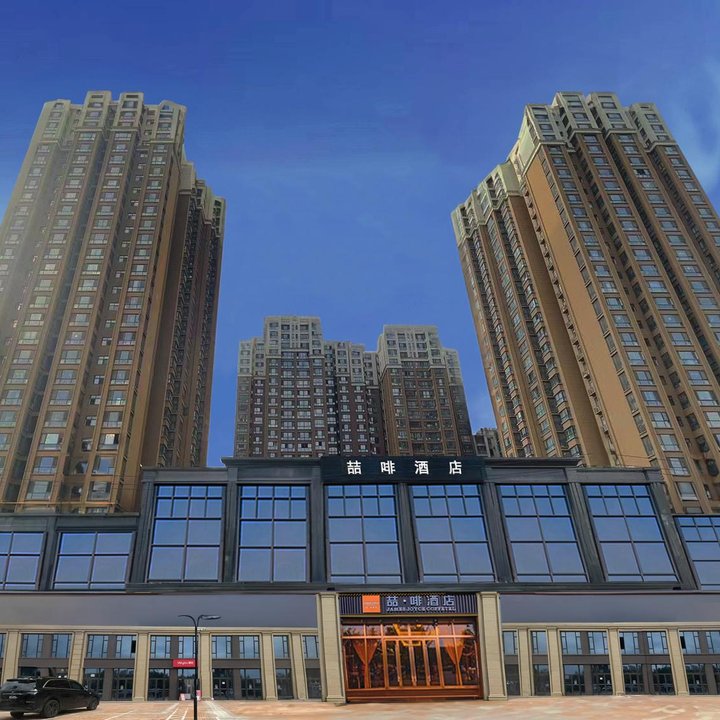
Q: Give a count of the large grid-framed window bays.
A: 9